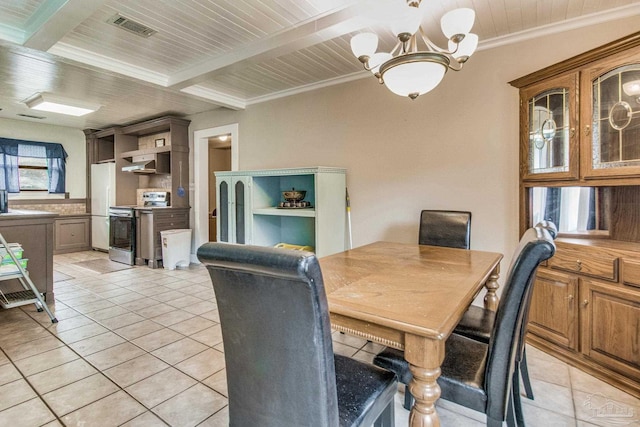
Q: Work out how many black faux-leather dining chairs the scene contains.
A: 4